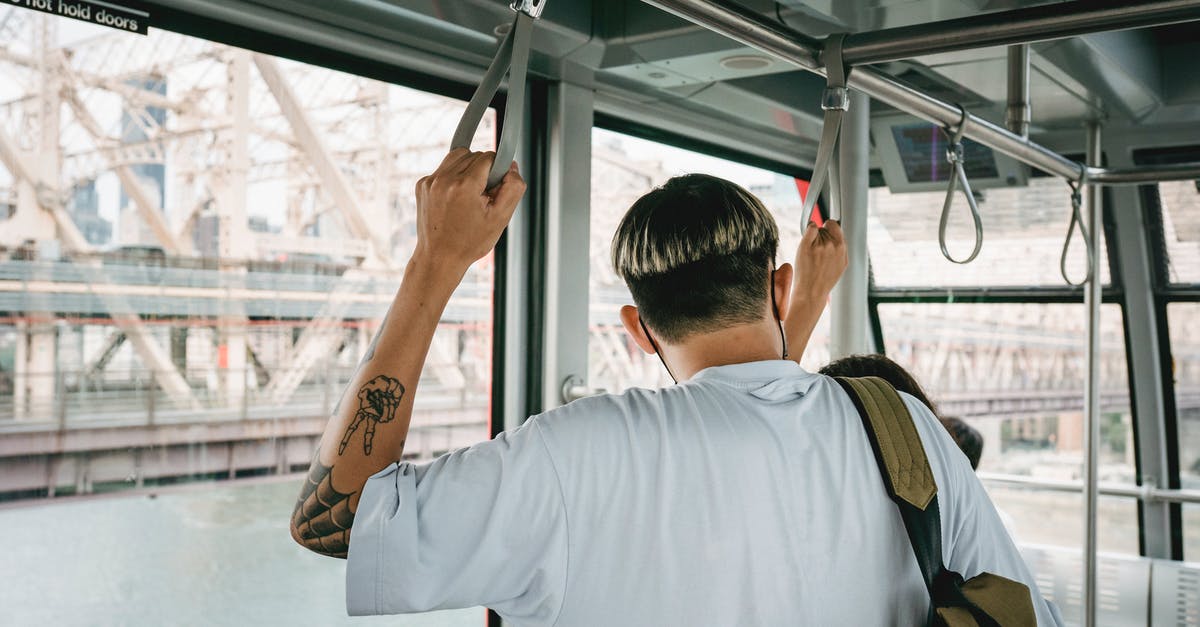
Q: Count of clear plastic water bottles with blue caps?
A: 0